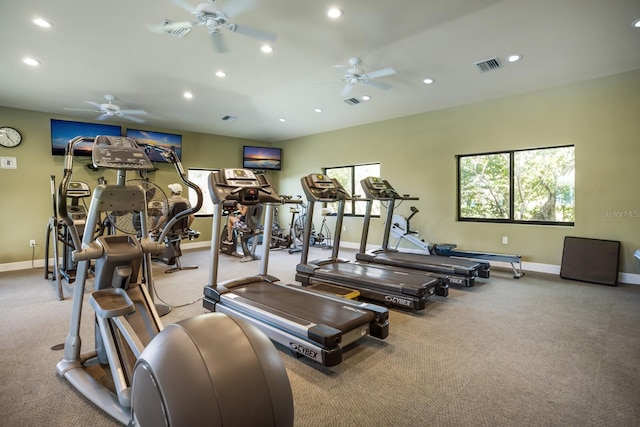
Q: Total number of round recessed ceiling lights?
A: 12